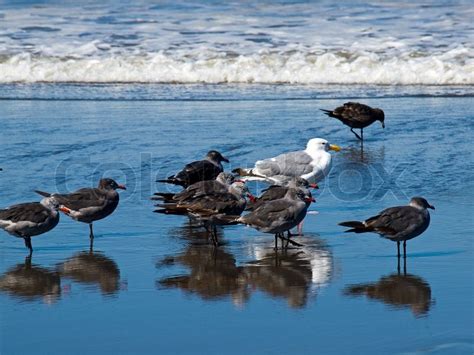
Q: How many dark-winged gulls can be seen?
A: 9